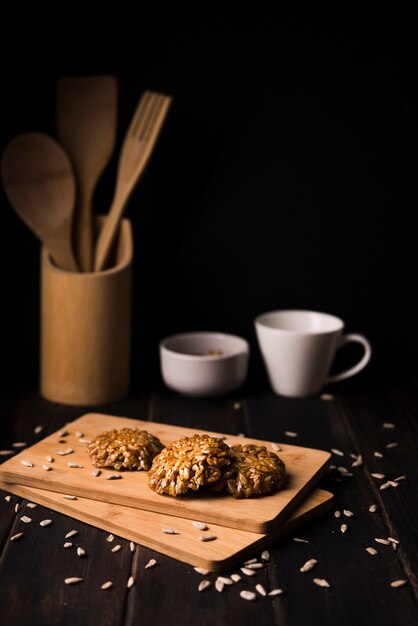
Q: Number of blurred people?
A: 0